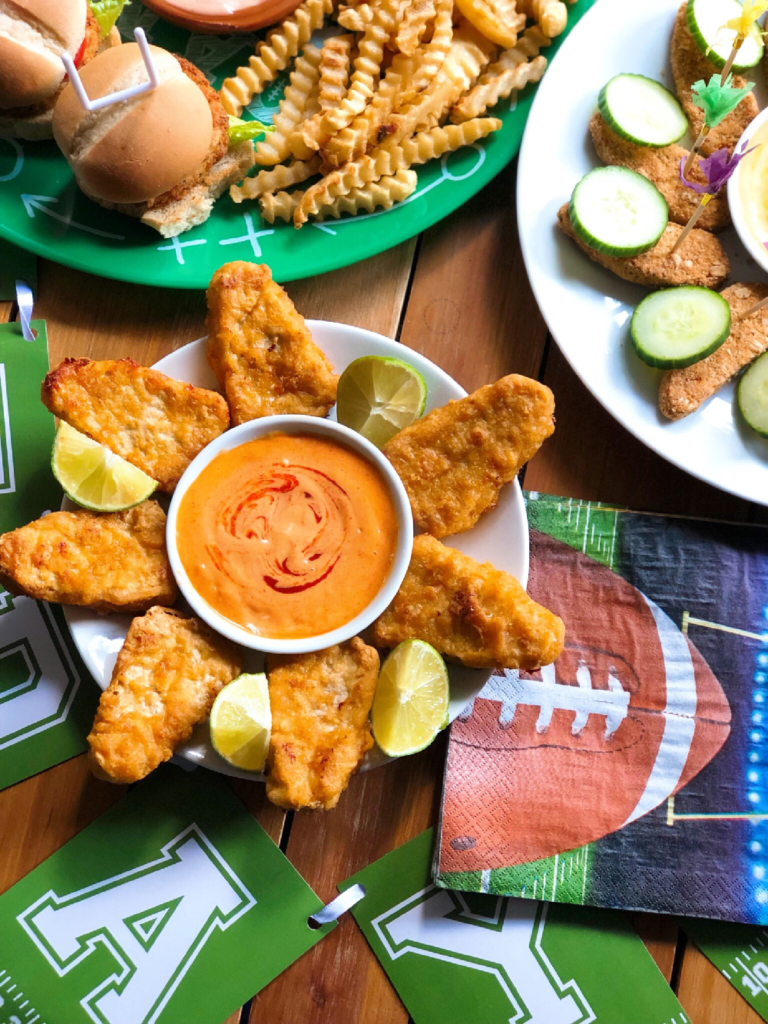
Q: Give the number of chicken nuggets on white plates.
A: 11